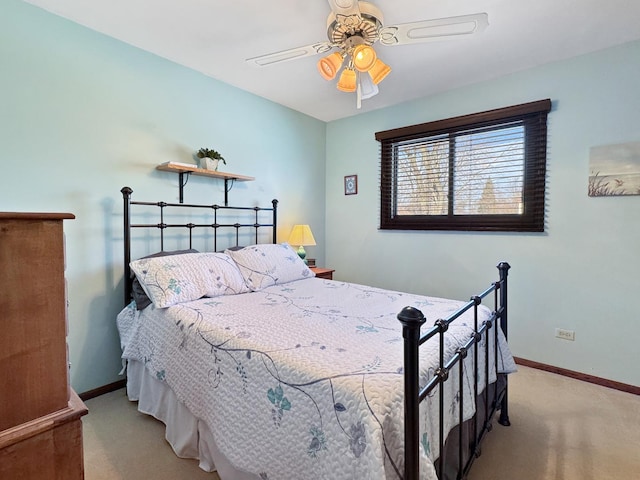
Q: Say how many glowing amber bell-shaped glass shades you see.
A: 4